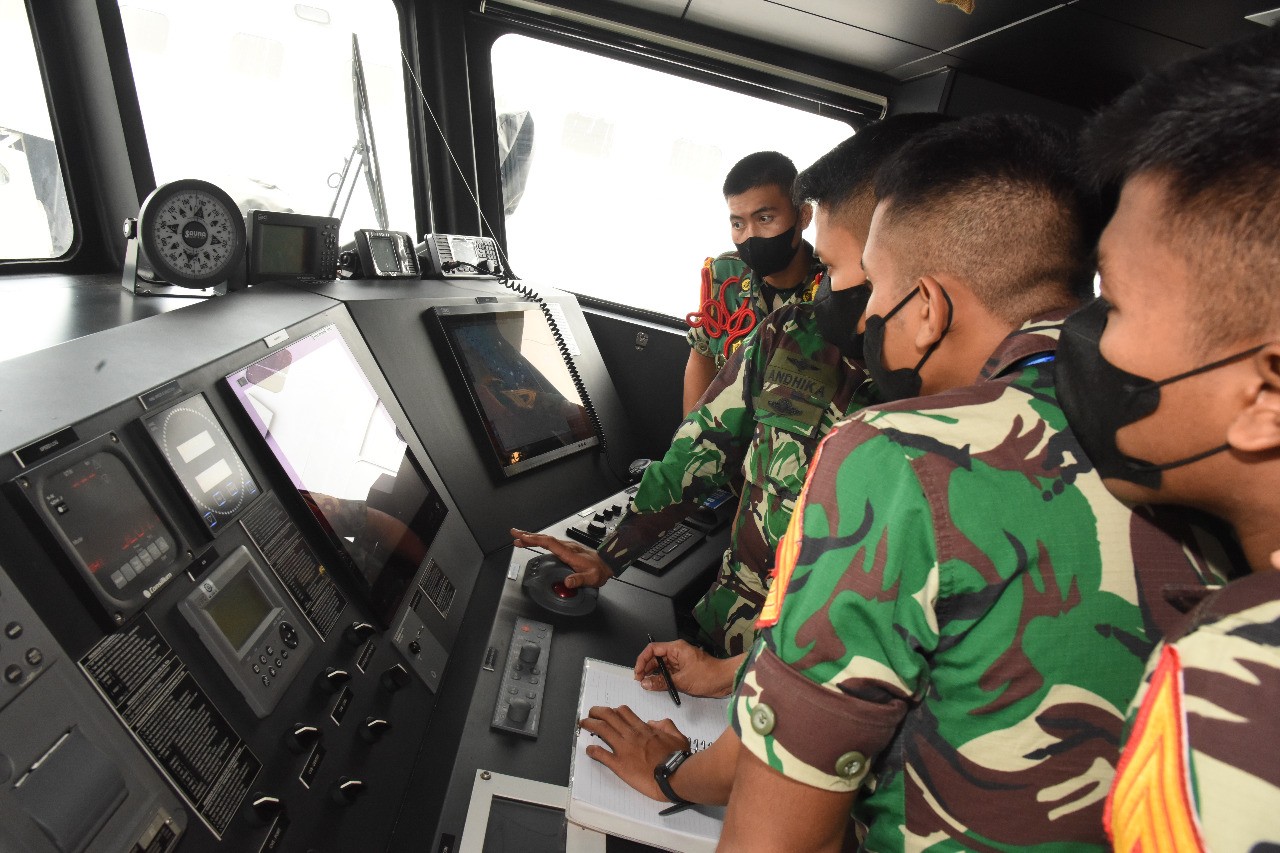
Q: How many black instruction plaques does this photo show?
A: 3